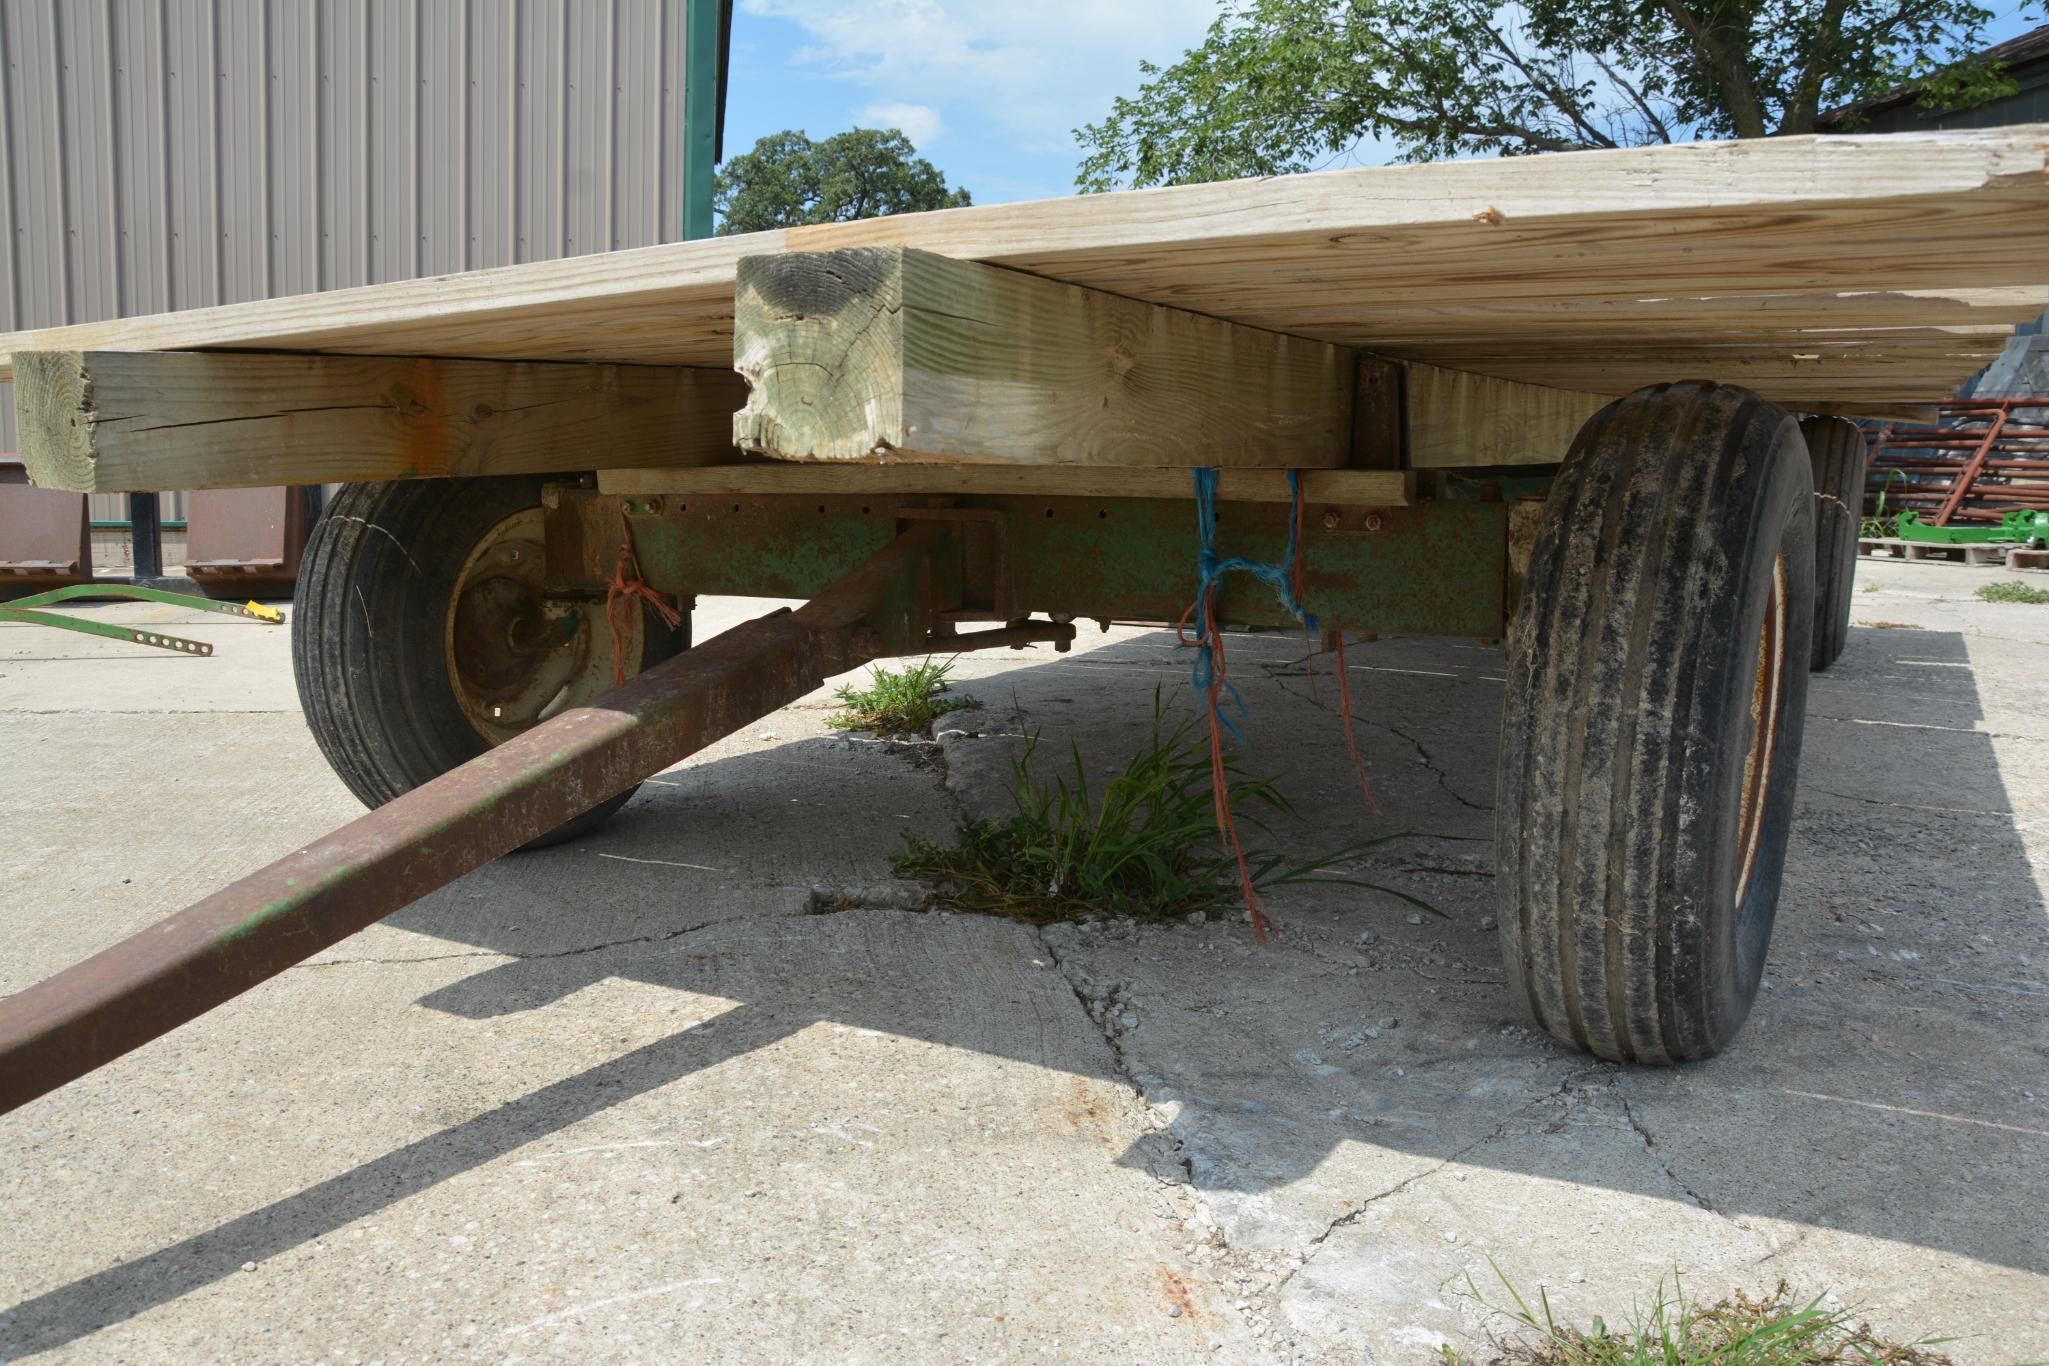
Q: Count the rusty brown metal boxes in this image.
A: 2